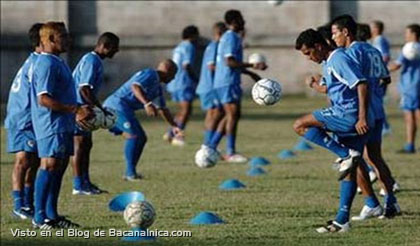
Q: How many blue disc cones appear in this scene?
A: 8